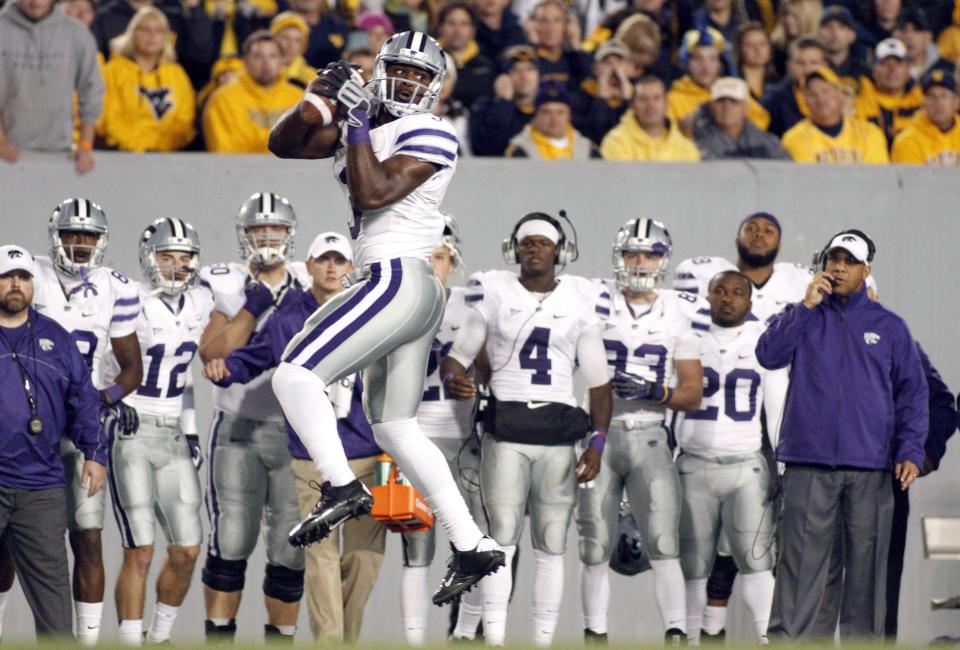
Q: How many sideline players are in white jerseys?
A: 8